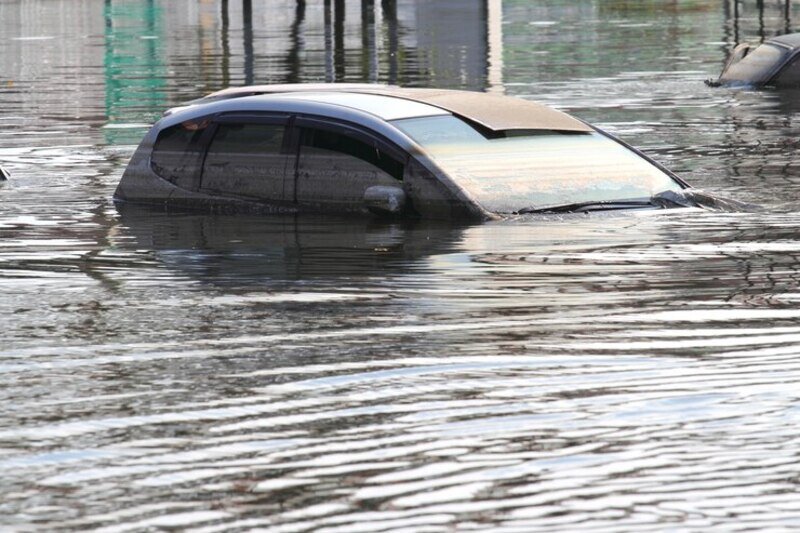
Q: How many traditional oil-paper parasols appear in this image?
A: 0